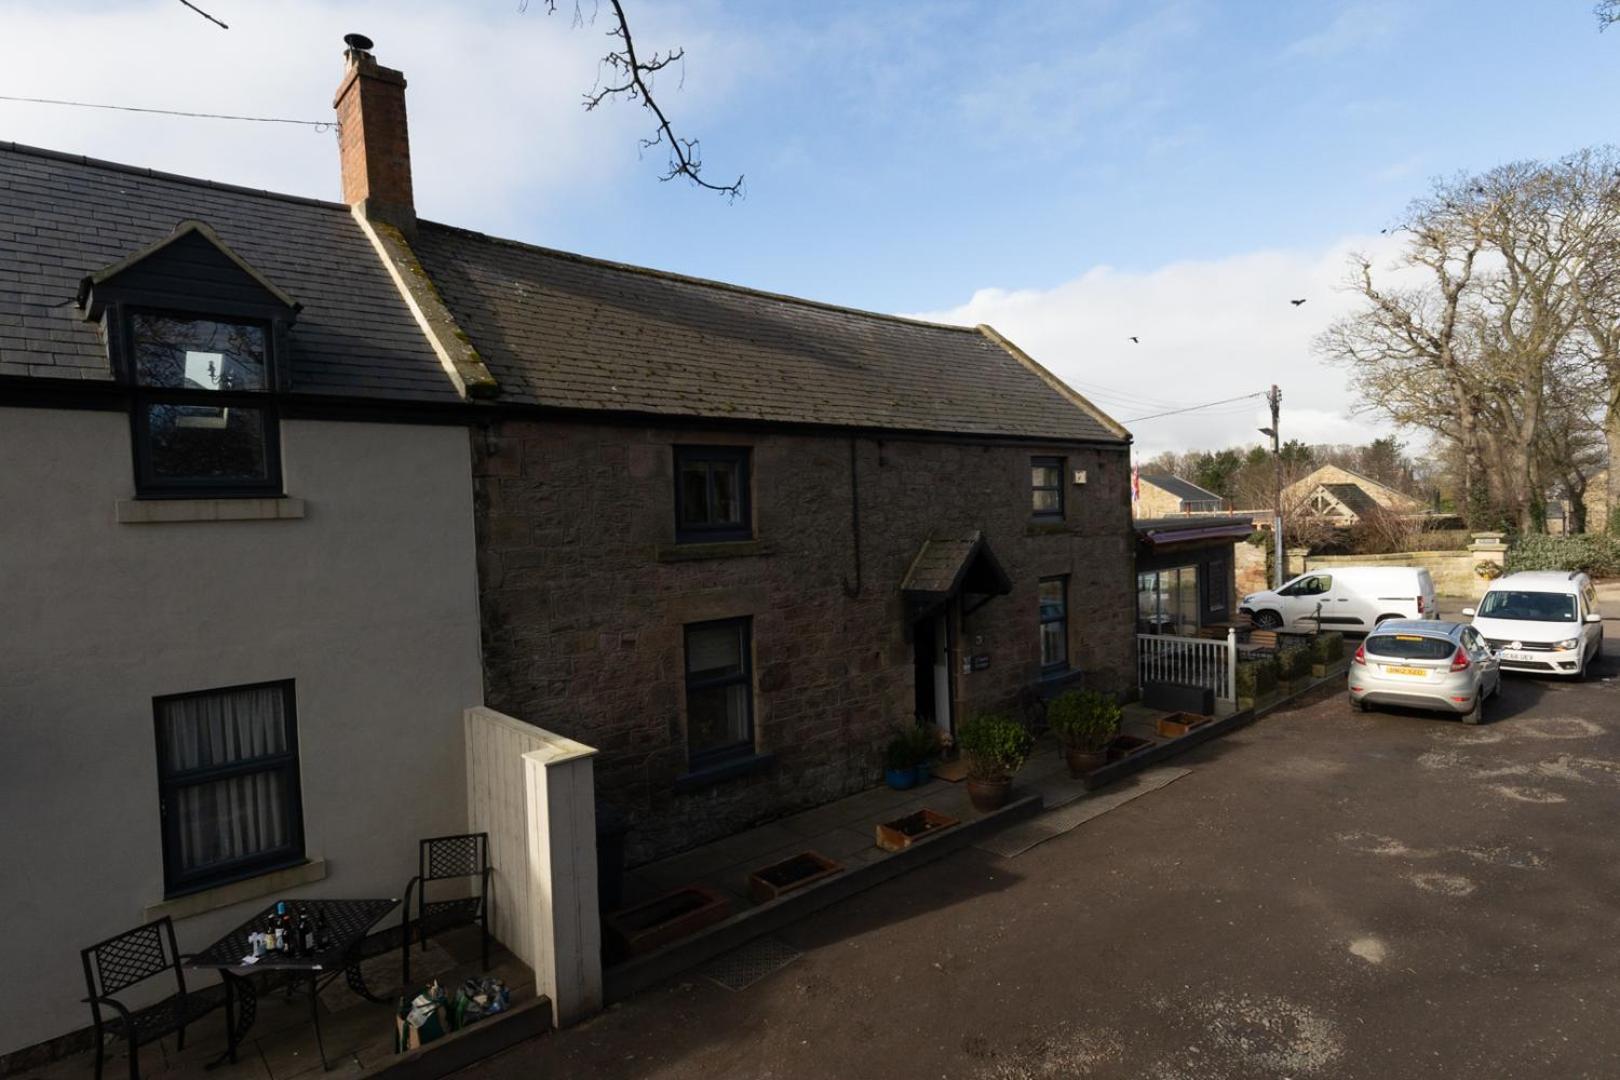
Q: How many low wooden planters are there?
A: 5